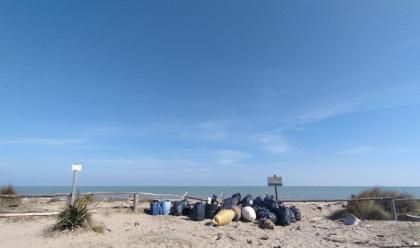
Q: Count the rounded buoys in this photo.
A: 2